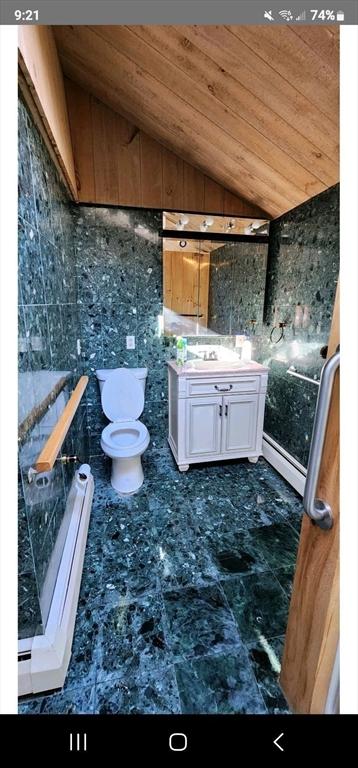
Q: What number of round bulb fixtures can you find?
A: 4